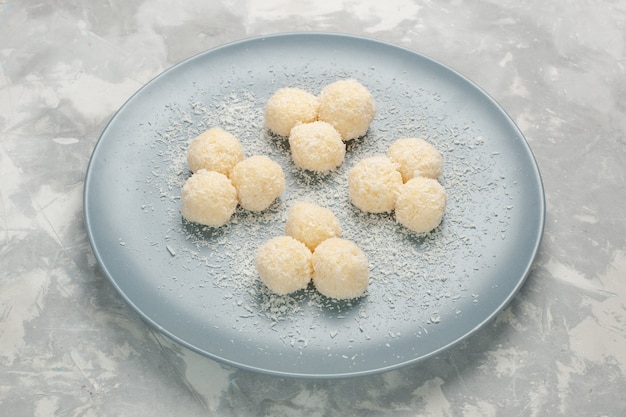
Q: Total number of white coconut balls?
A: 12